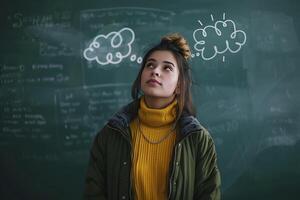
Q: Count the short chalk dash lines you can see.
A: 4